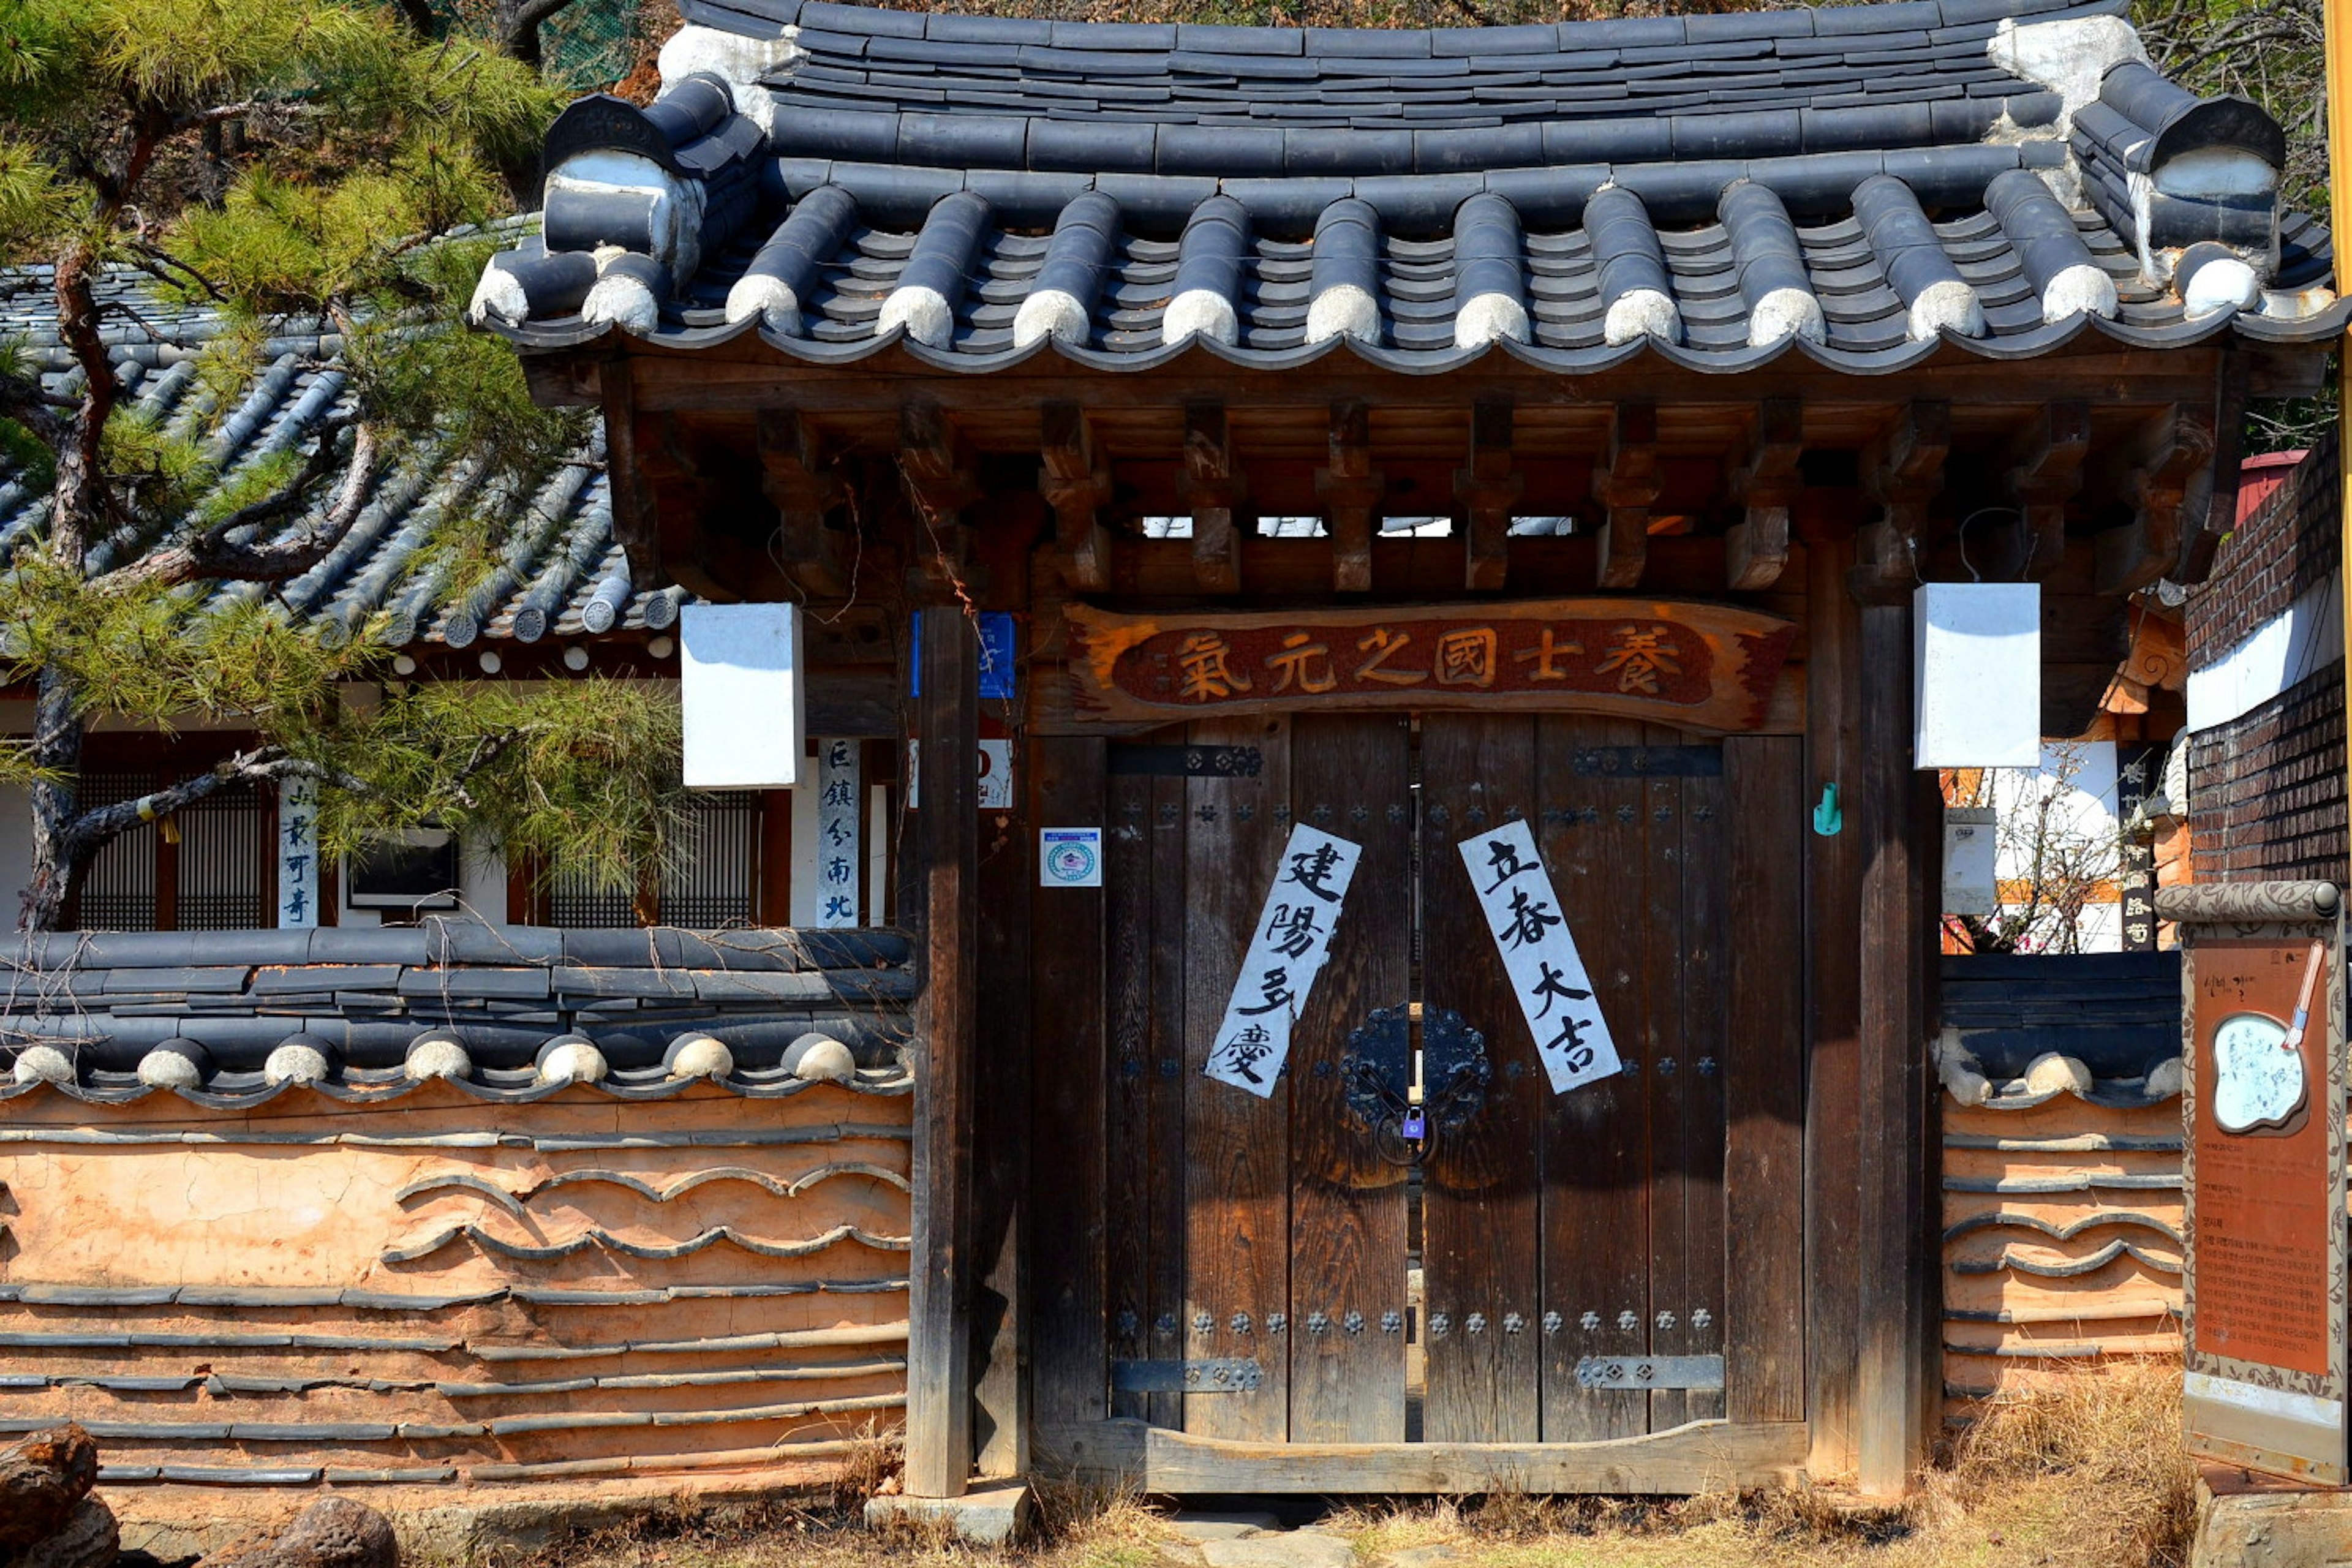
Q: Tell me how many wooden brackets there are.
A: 12